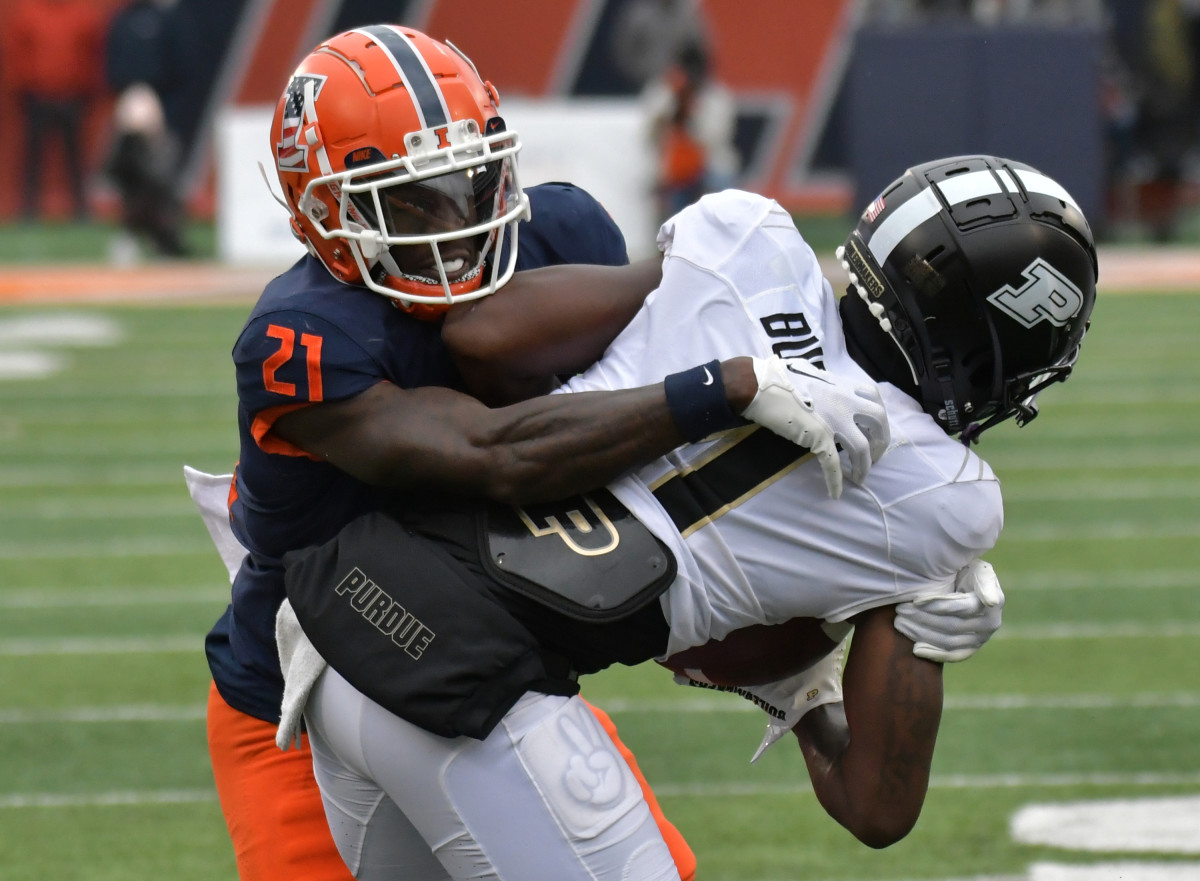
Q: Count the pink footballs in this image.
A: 0